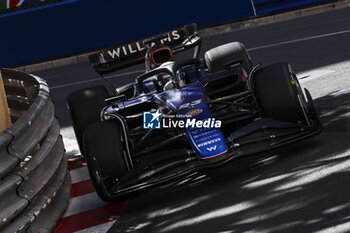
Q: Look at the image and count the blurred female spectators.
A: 0